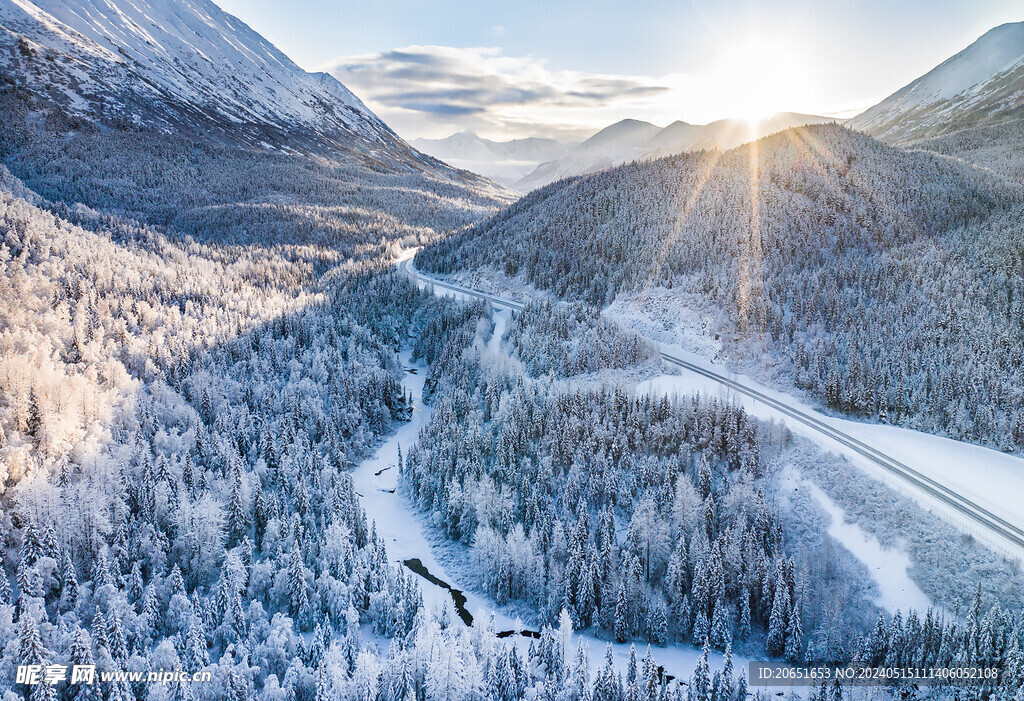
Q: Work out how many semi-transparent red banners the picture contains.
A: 0